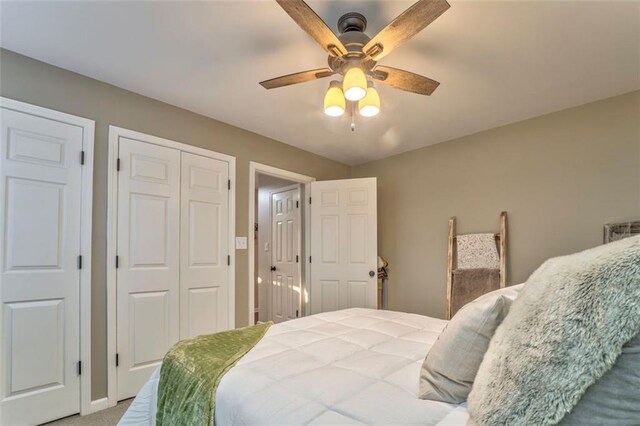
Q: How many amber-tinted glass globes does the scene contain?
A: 3